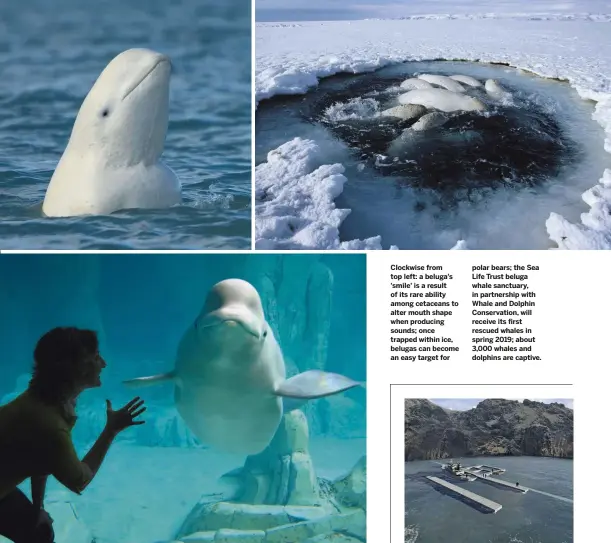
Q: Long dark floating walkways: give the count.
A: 2